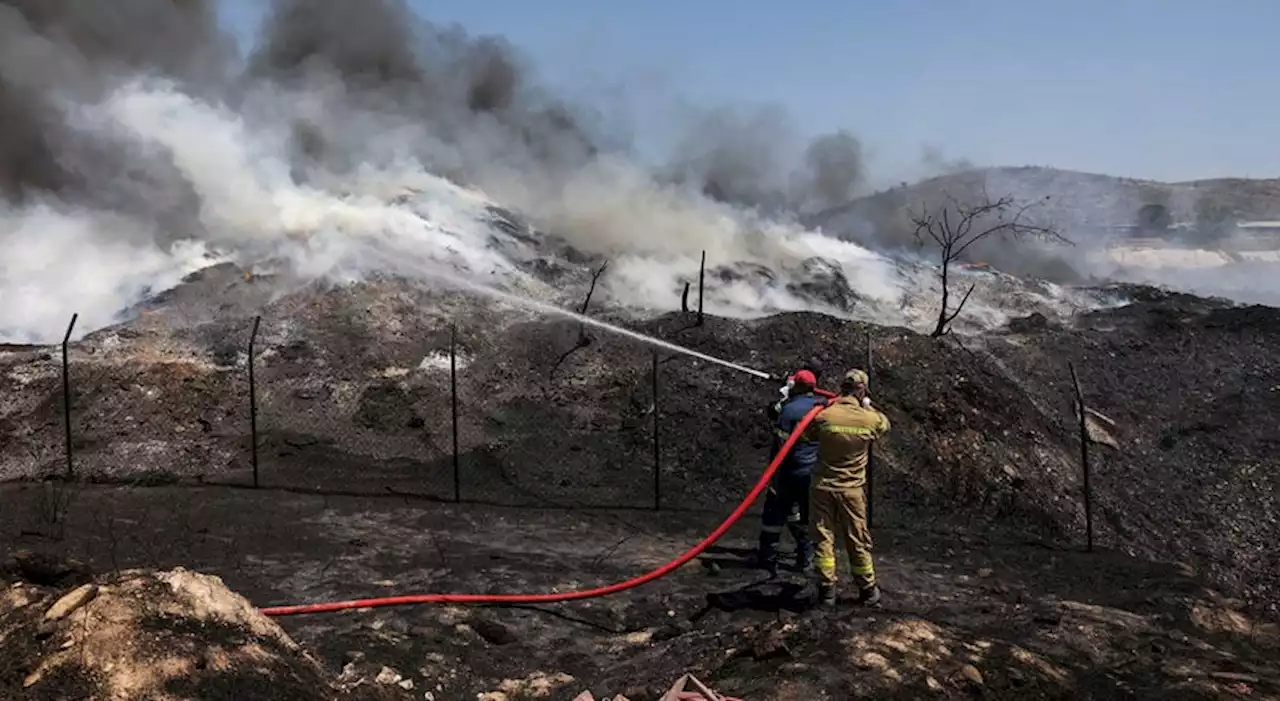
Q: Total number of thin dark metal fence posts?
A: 6